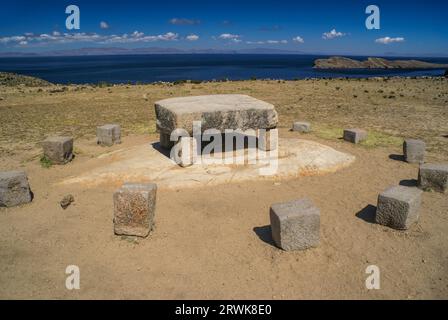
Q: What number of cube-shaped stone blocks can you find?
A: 10